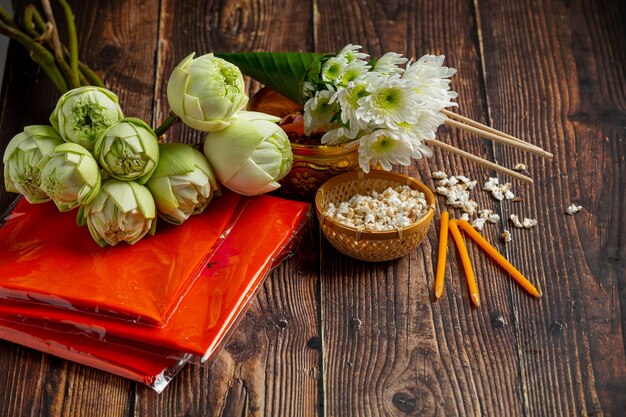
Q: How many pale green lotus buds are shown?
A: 8